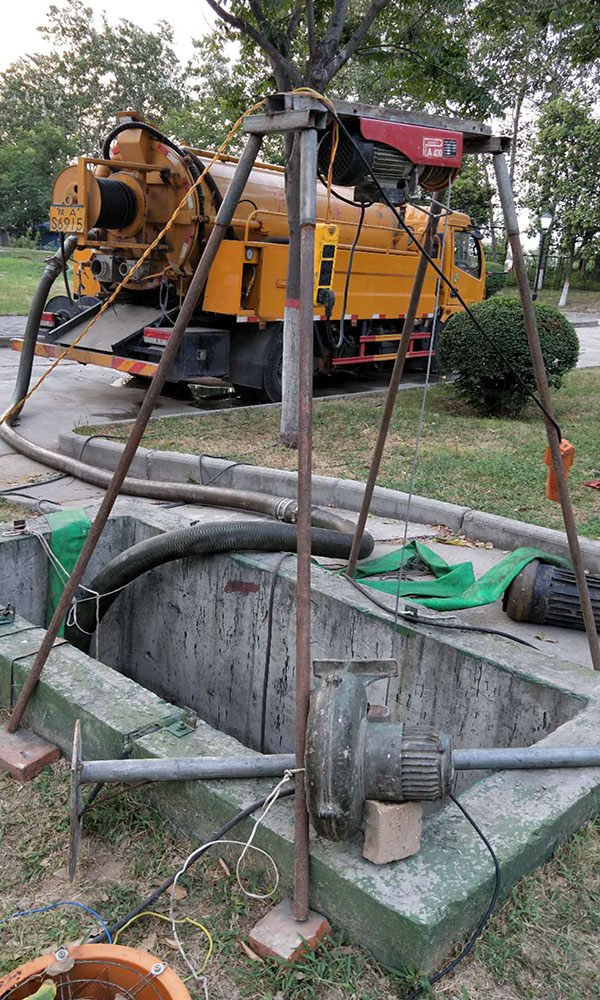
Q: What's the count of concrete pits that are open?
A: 1